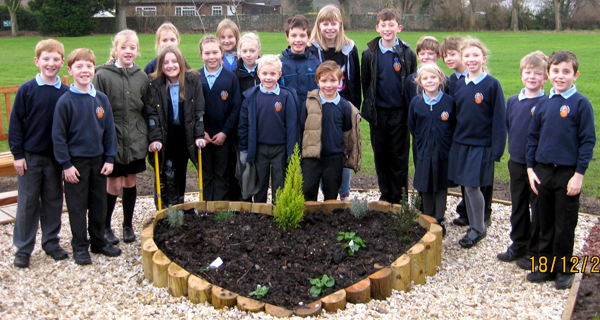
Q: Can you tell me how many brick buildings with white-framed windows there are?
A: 1